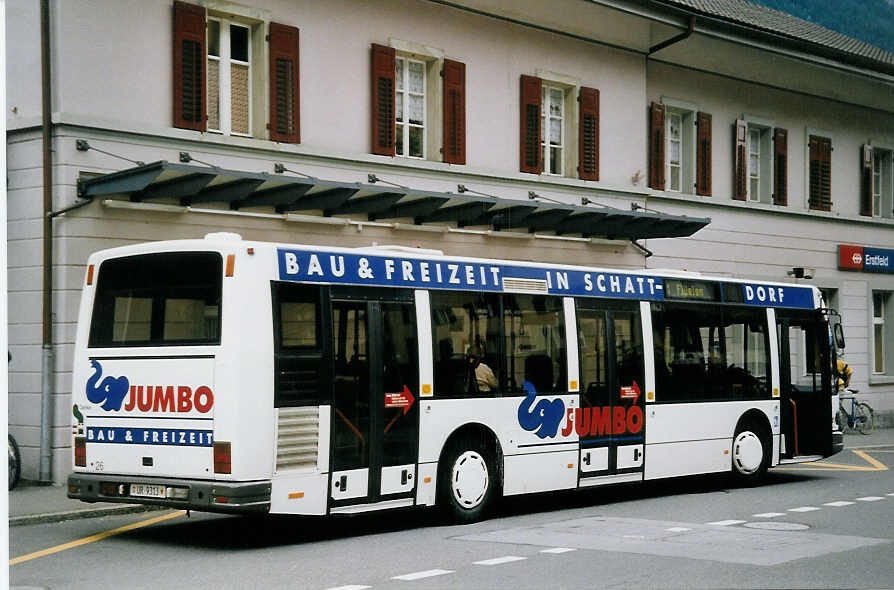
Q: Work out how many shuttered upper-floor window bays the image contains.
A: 7